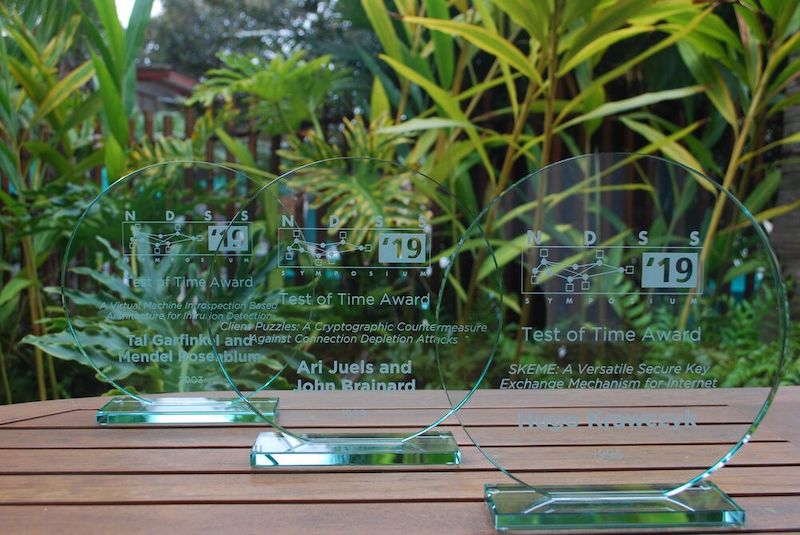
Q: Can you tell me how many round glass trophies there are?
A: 3